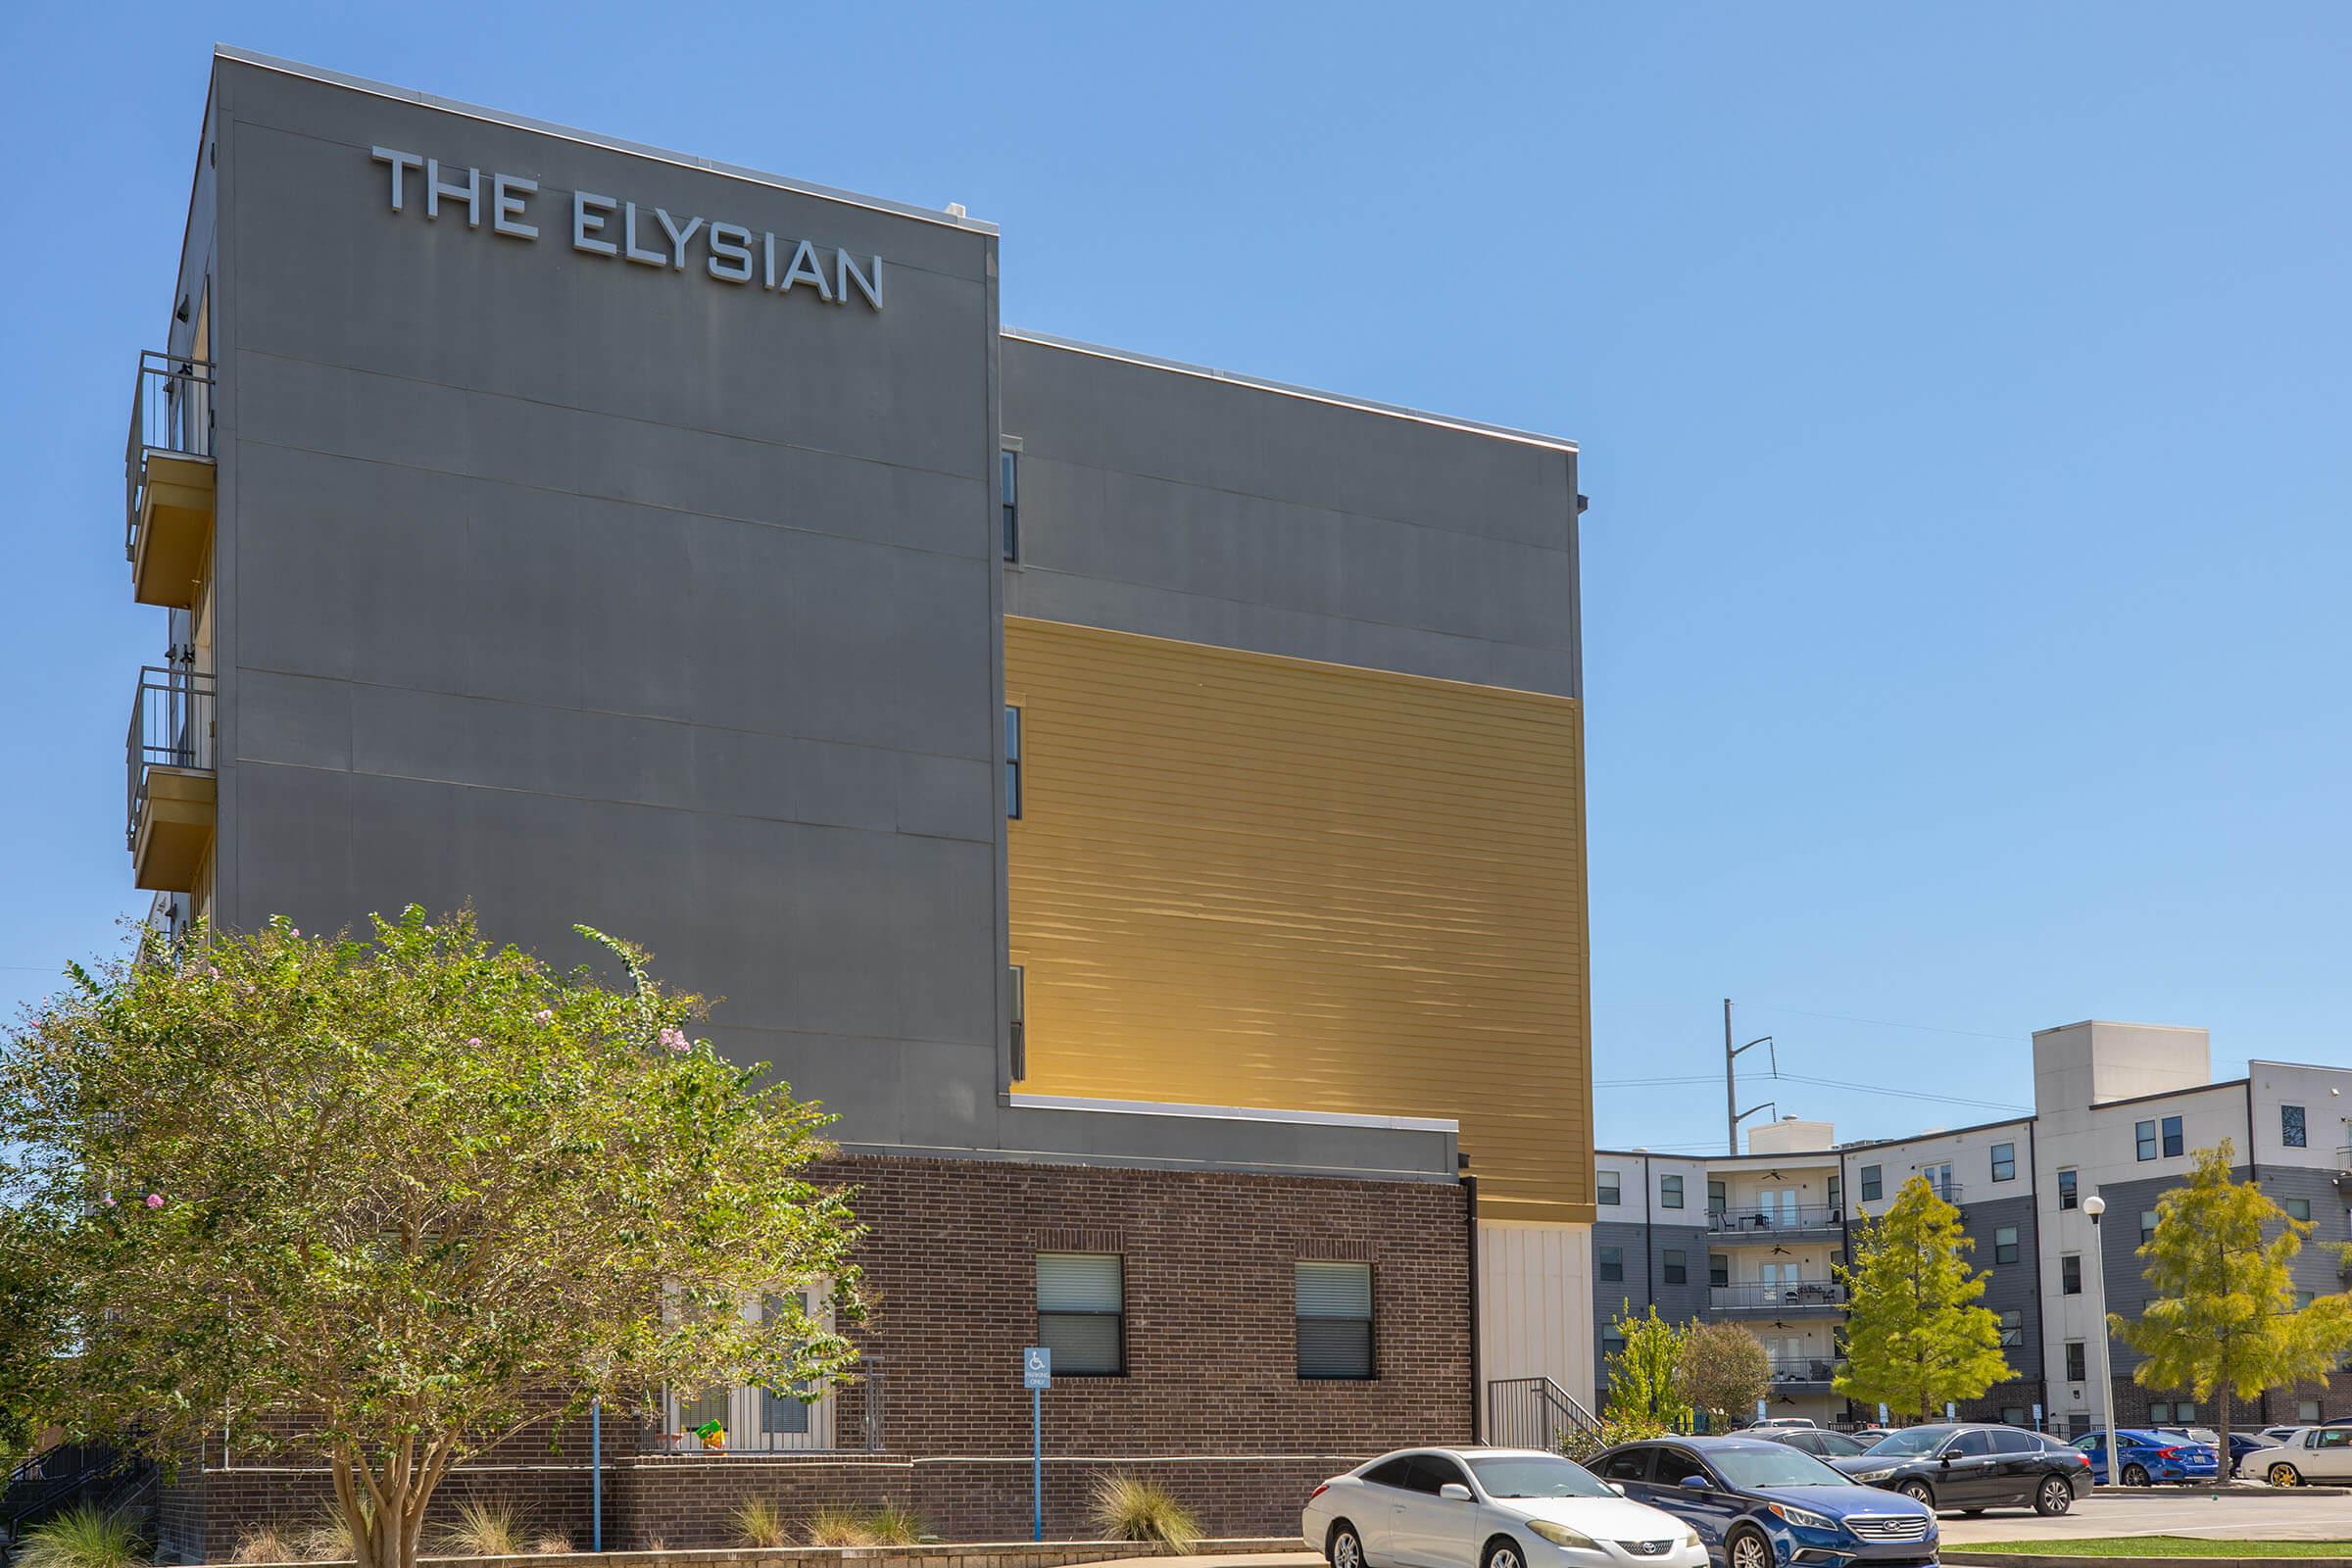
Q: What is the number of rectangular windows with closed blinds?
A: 2